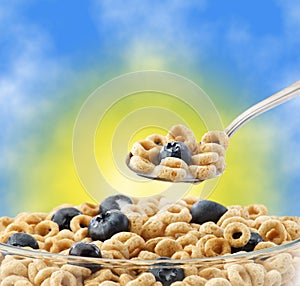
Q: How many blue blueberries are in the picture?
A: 9